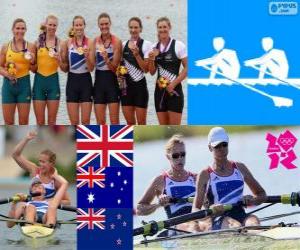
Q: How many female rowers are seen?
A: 10